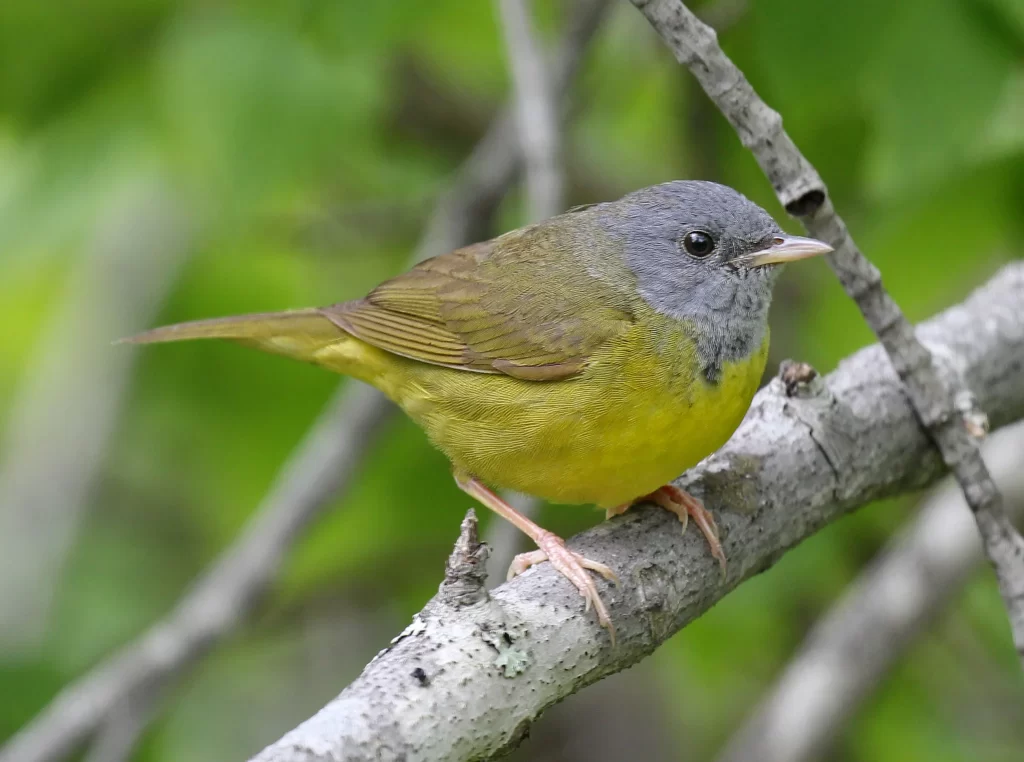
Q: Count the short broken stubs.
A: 2